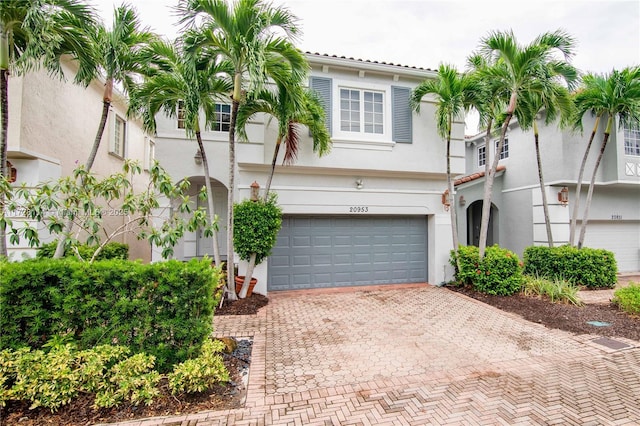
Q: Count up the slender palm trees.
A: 11